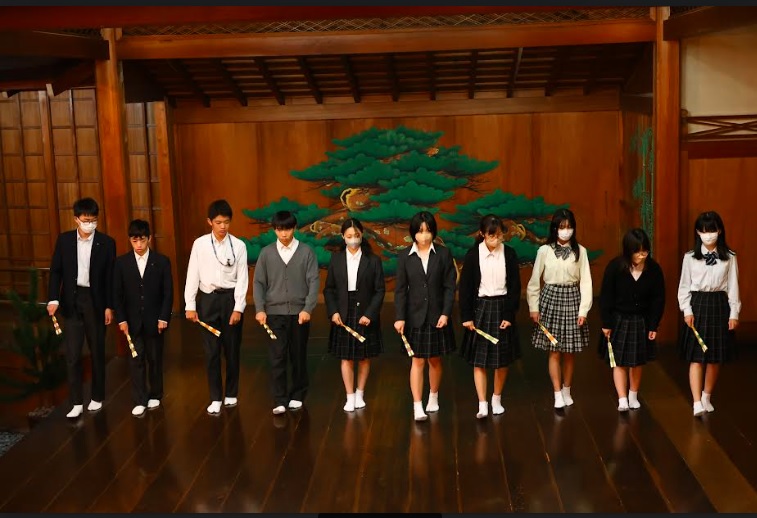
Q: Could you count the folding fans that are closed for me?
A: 10